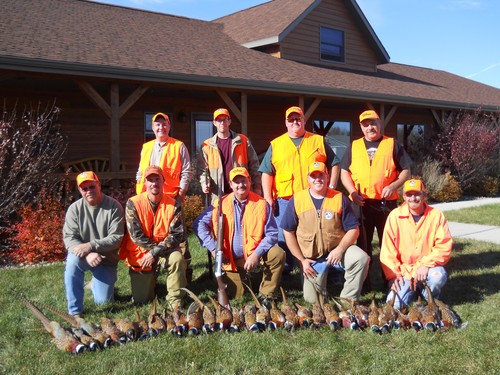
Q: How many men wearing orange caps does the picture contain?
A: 9